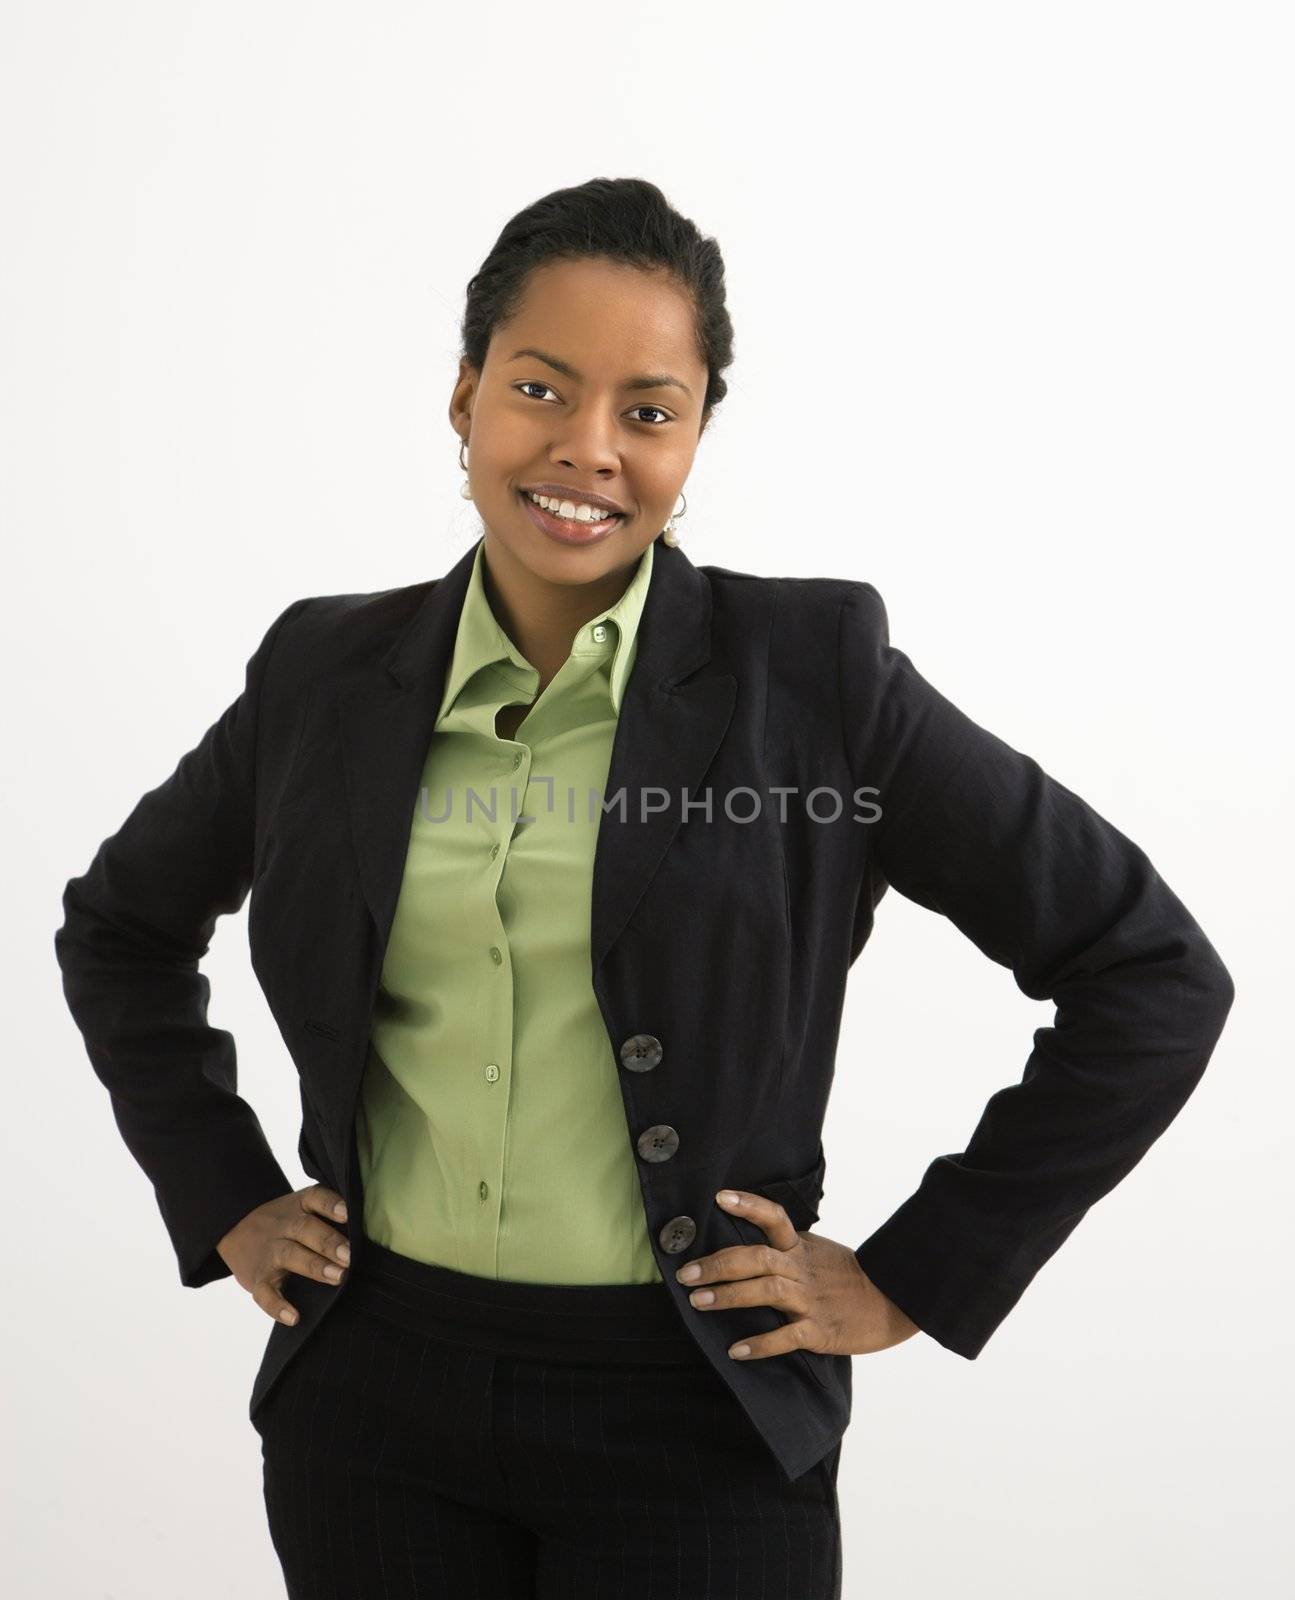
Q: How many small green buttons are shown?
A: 6